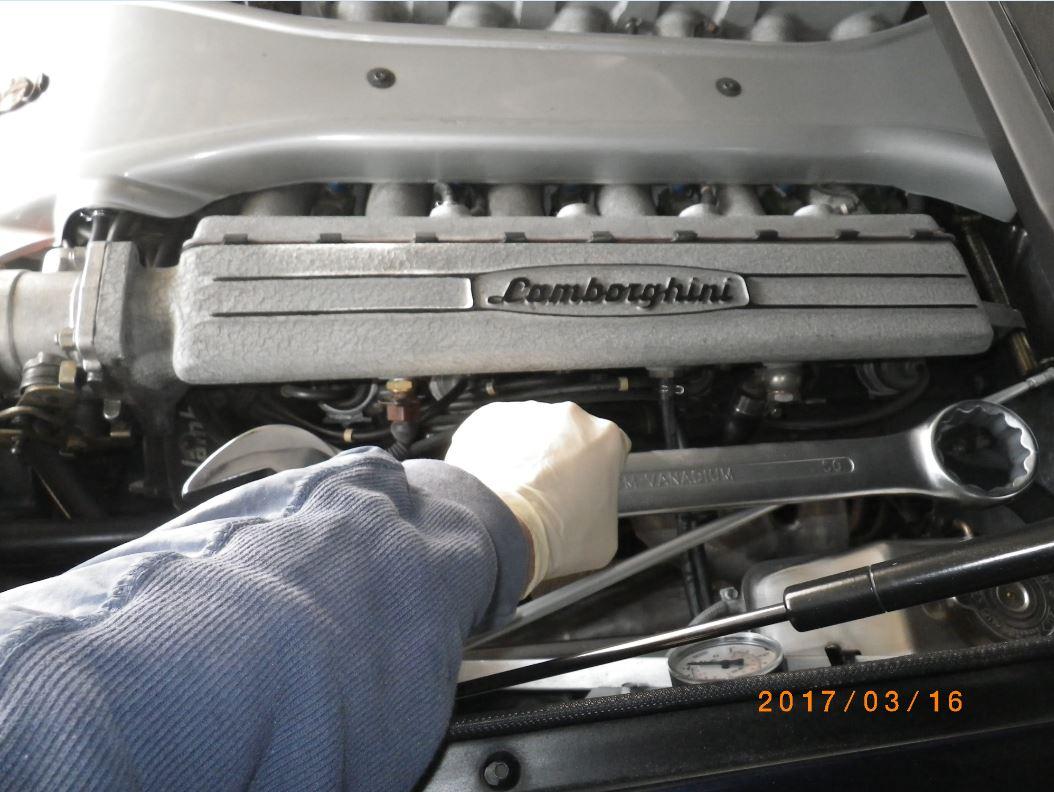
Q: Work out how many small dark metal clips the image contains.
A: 9